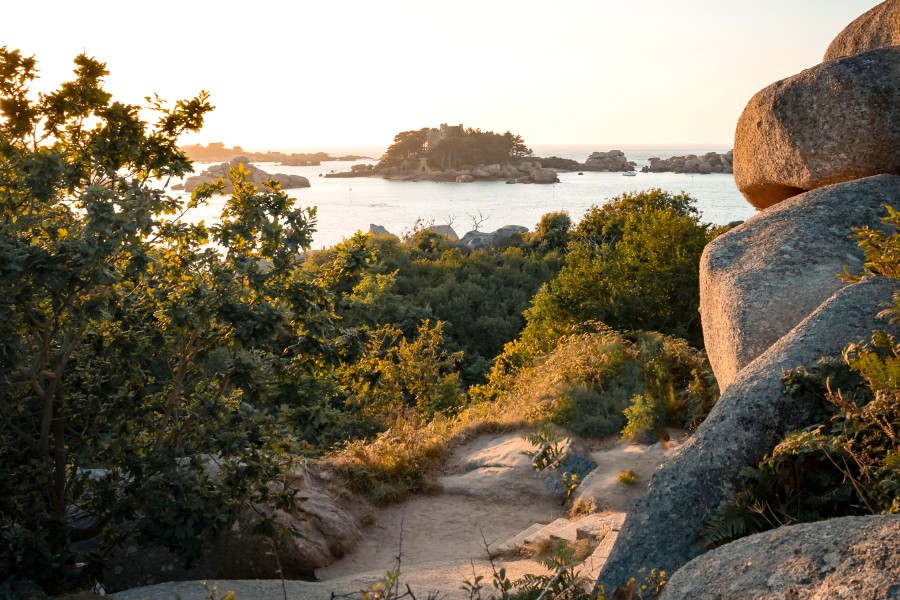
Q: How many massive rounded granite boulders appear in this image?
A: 5